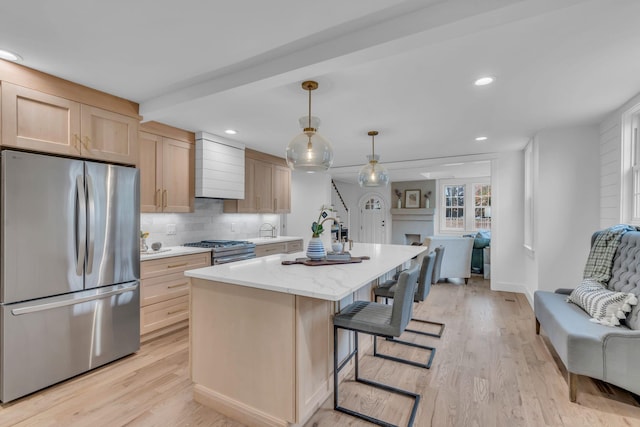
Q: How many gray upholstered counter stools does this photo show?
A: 3